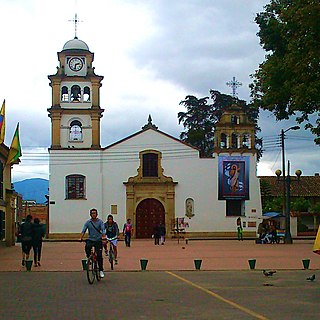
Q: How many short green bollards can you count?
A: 6